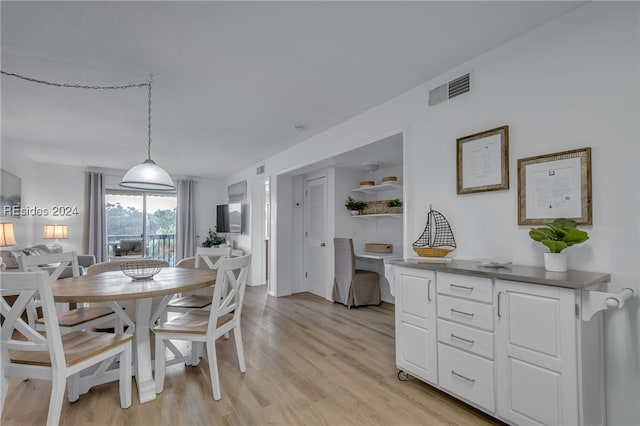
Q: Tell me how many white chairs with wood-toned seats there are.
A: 4